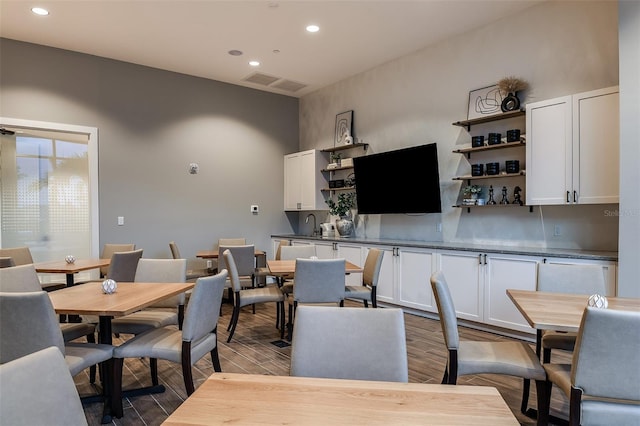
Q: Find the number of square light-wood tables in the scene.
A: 6